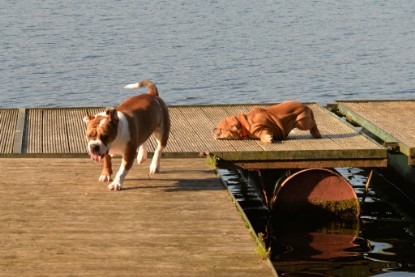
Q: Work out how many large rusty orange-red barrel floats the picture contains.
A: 1